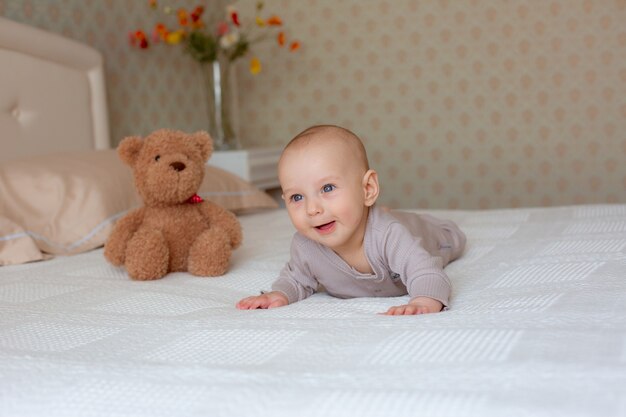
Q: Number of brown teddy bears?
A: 1